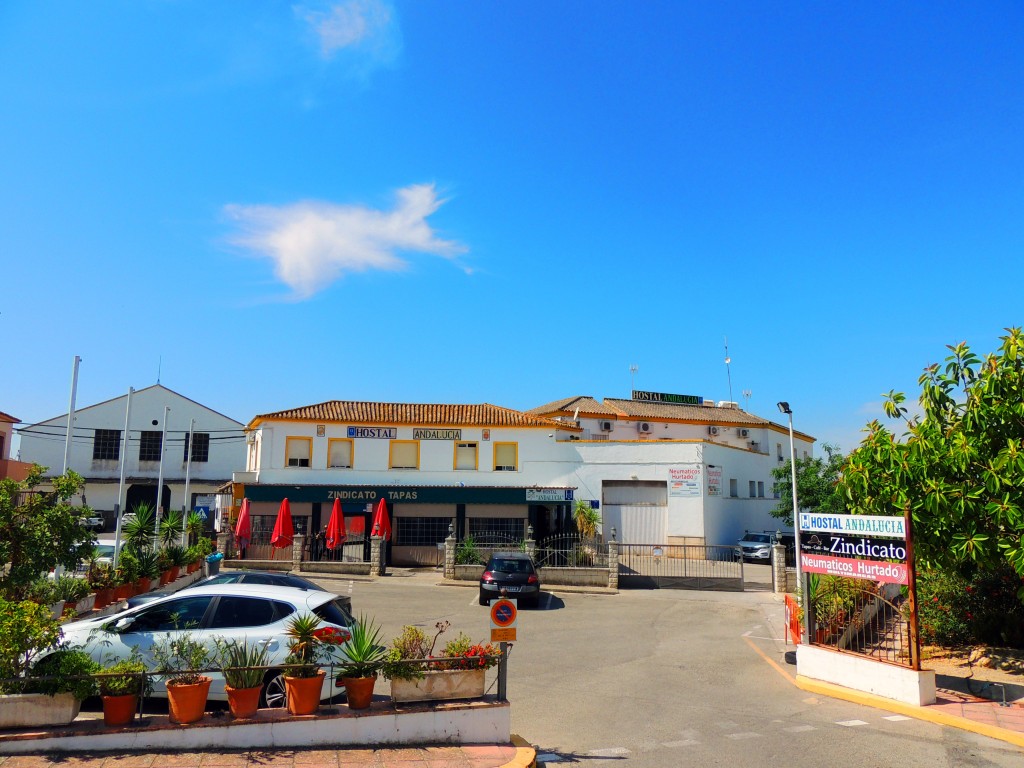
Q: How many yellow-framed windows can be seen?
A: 5